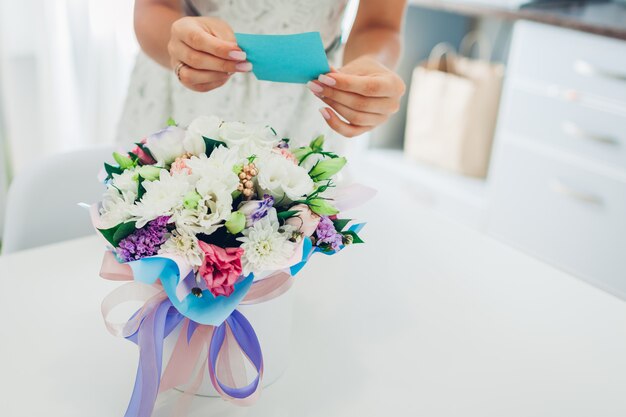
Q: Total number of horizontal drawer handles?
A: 3